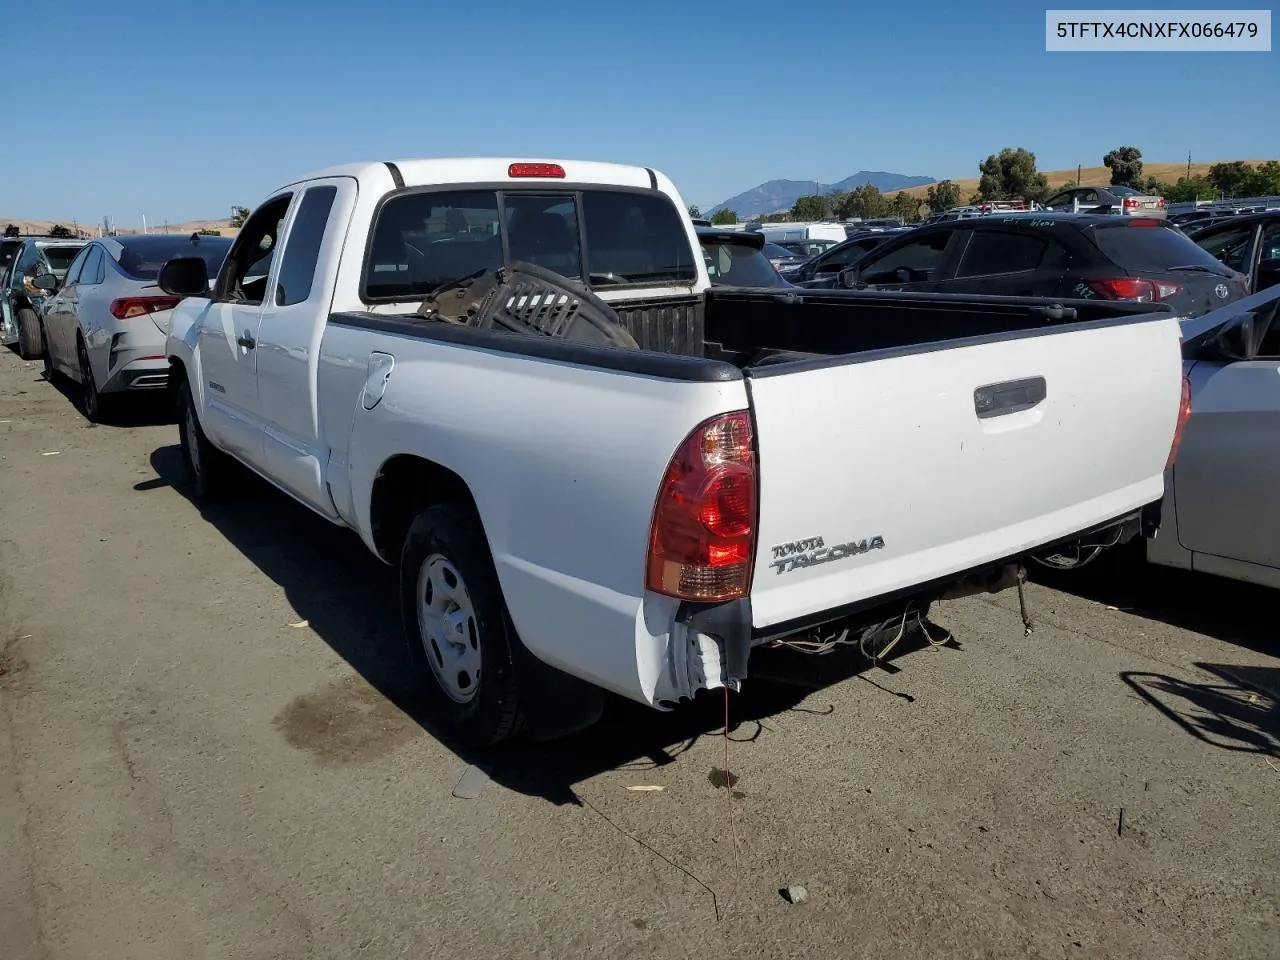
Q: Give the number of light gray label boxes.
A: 1